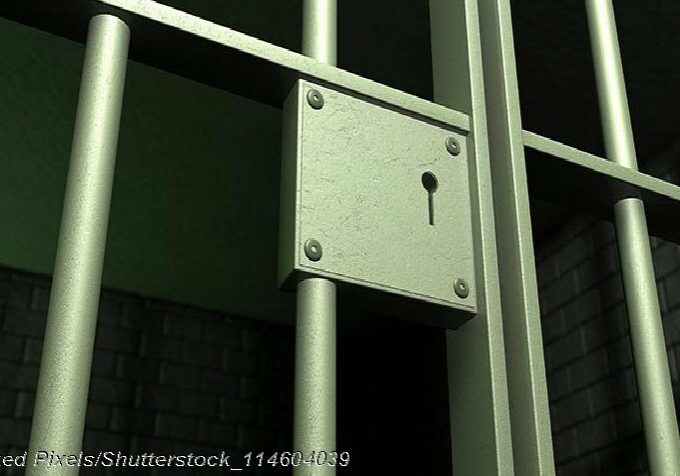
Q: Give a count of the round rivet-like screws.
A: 4